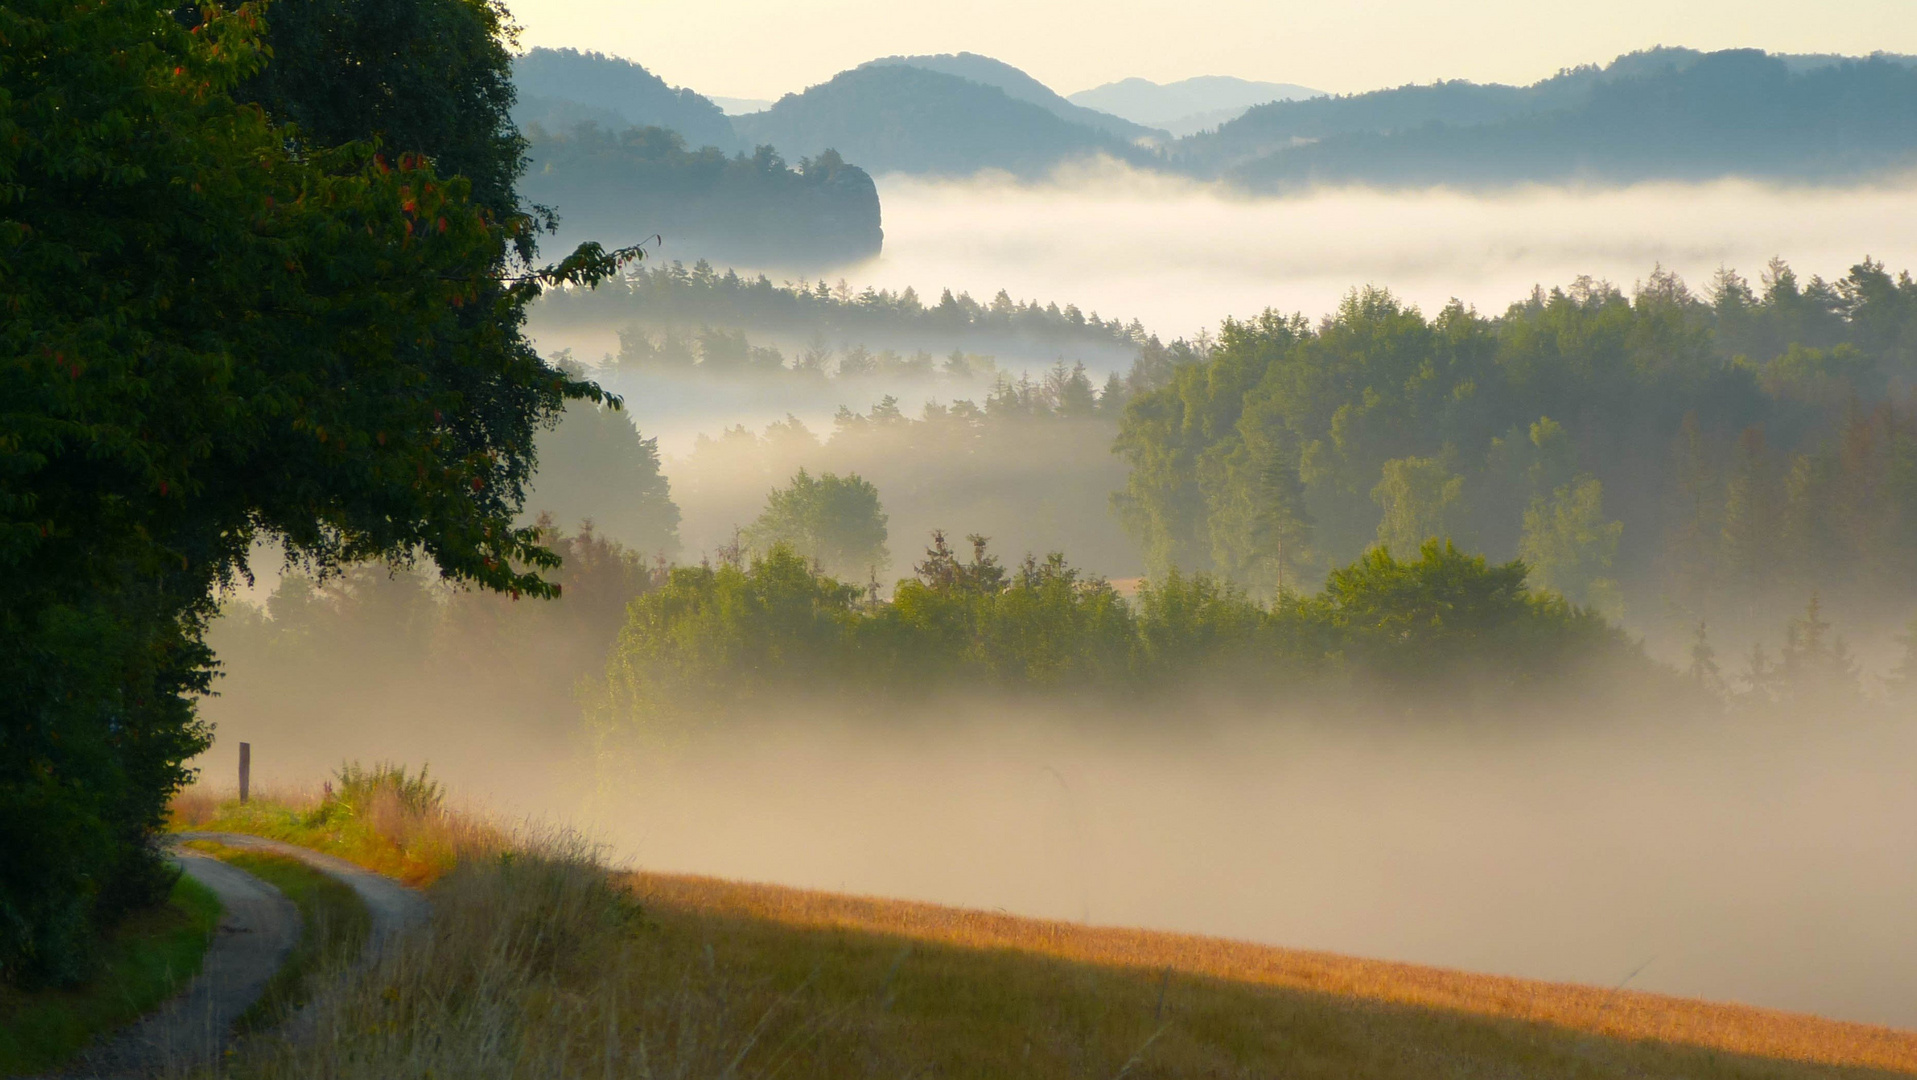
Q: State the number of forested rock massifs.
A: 1